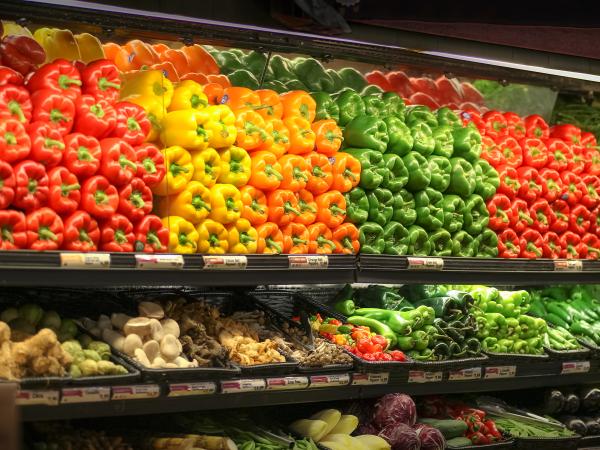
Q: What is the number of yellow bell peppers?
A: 13